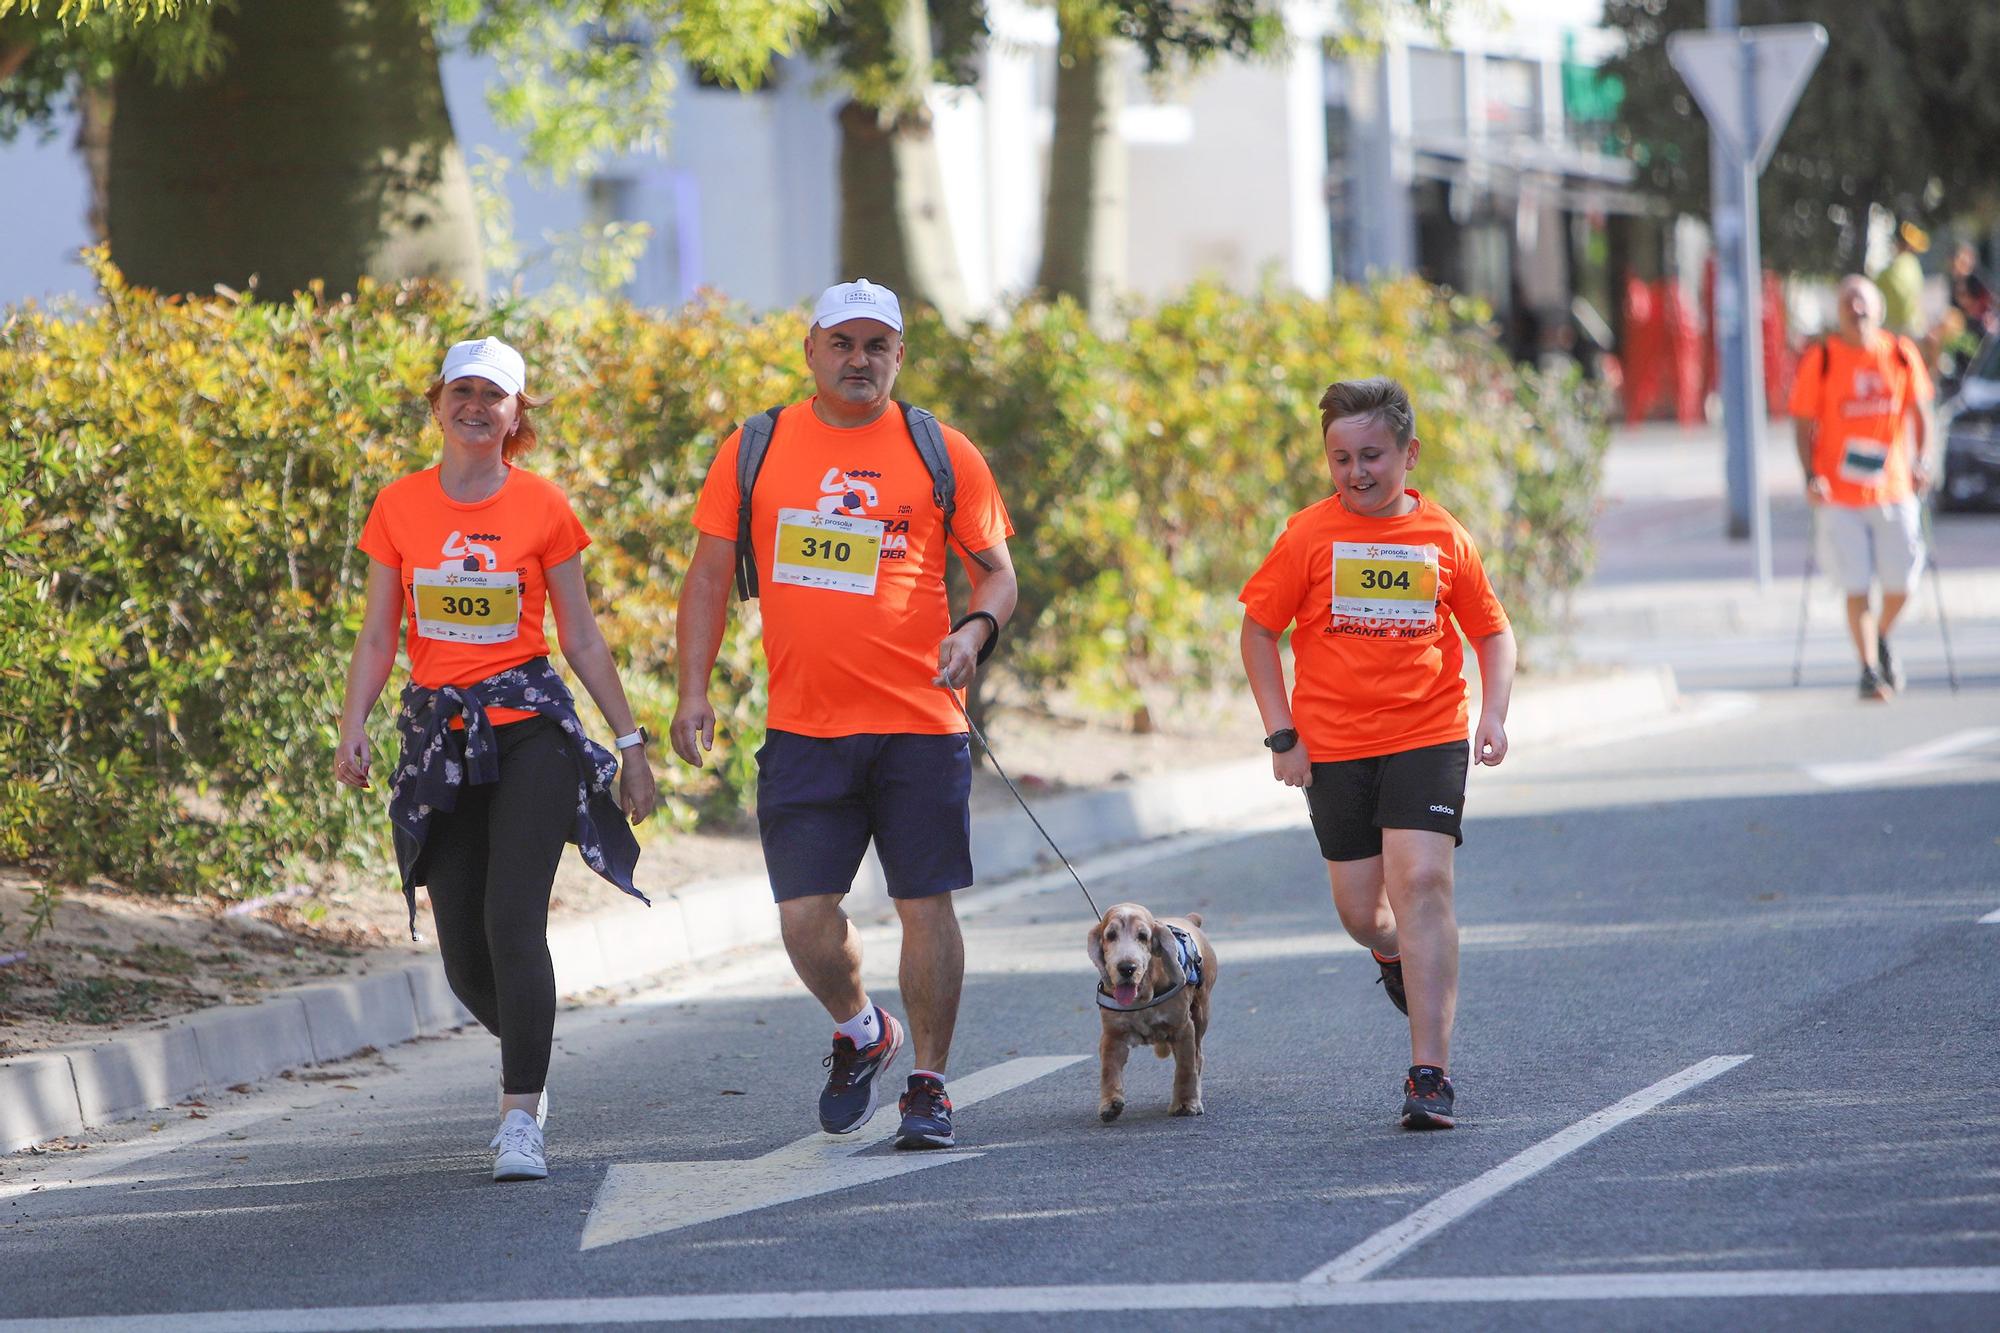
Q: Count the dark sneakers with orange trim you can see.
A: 4